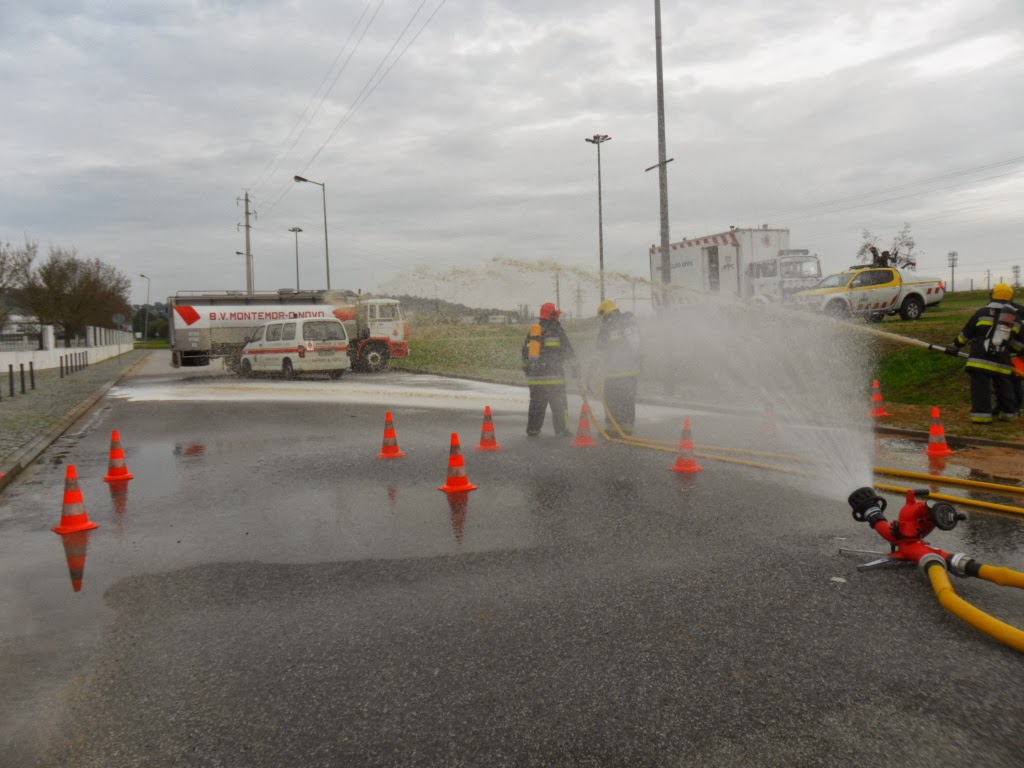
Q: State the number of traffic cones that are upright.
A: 10